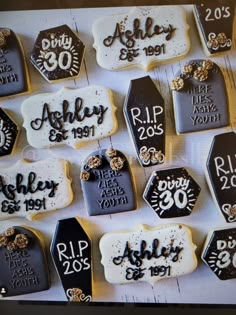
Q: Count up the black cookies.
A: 8